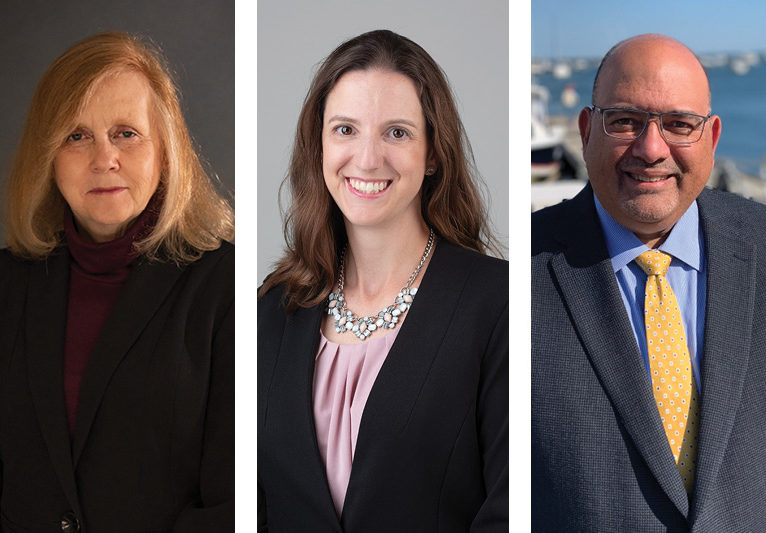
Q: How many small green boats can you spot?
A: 0